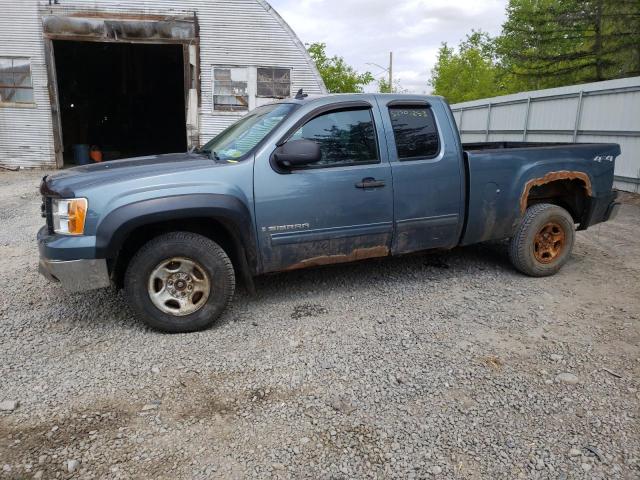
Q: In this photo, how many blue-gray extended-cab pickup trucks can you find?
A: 1